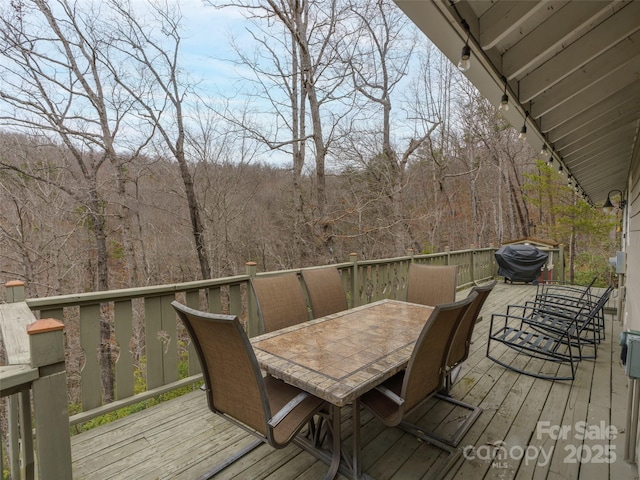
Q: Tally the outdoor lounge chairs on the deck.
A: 4